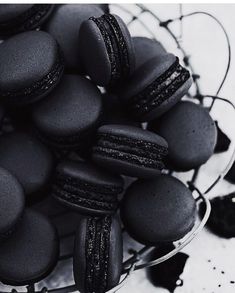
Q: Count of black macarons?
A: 15